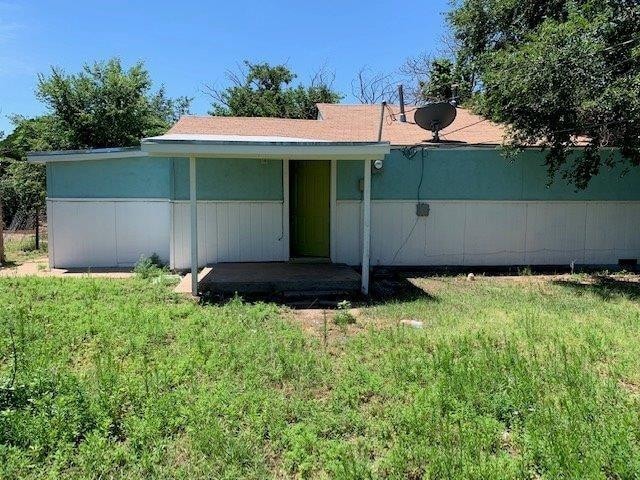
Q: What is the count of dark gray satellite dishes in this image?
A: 1